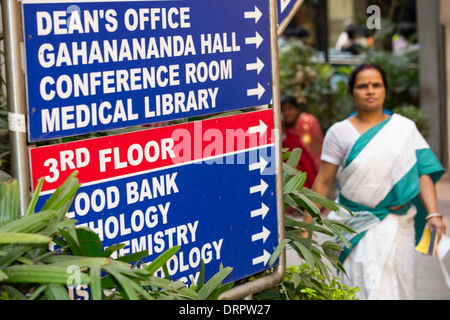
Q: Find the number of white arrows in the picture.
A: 10